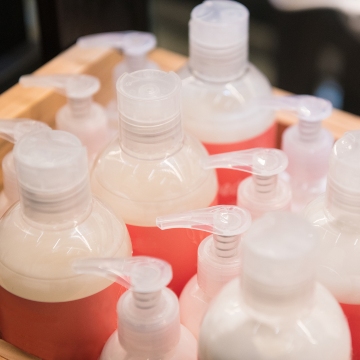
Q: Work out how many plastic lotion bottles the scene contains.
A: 12